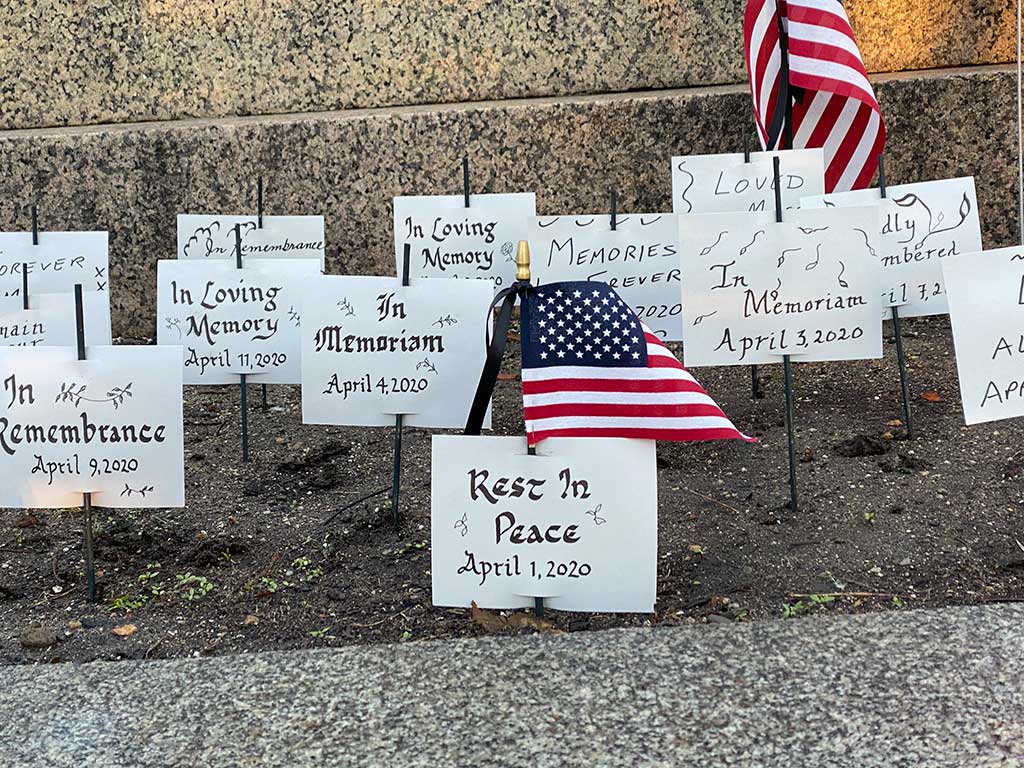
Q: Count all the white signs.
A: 13